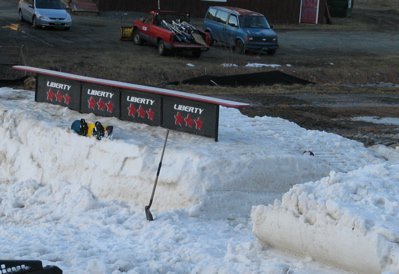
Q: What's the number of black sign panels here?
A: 4